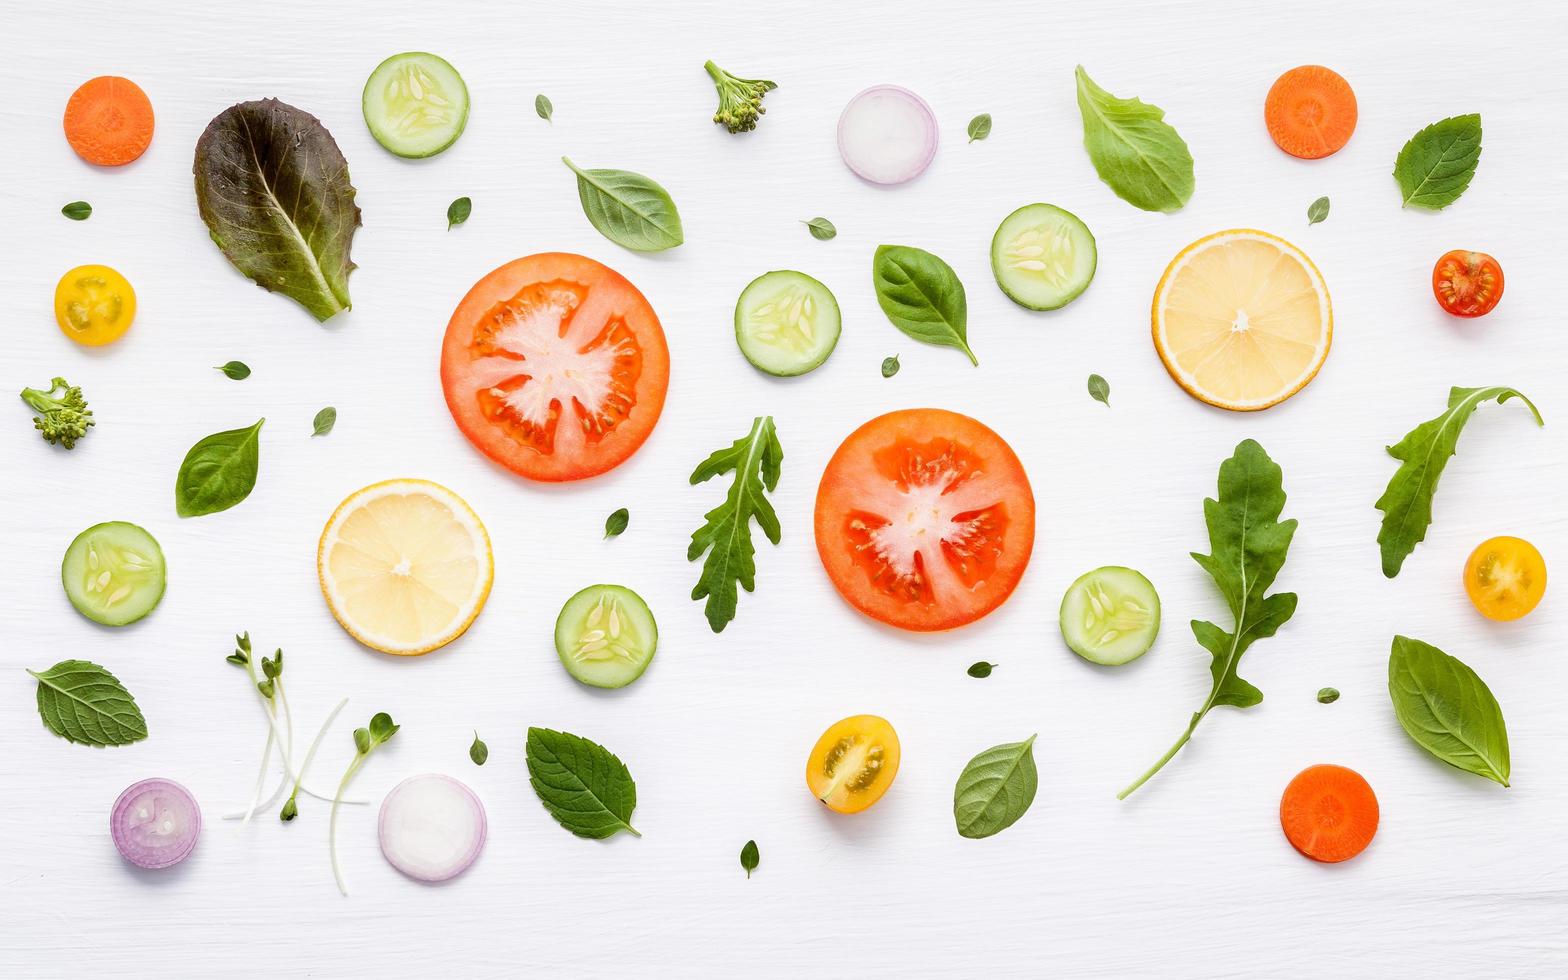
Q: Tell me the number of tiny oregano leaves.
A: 15